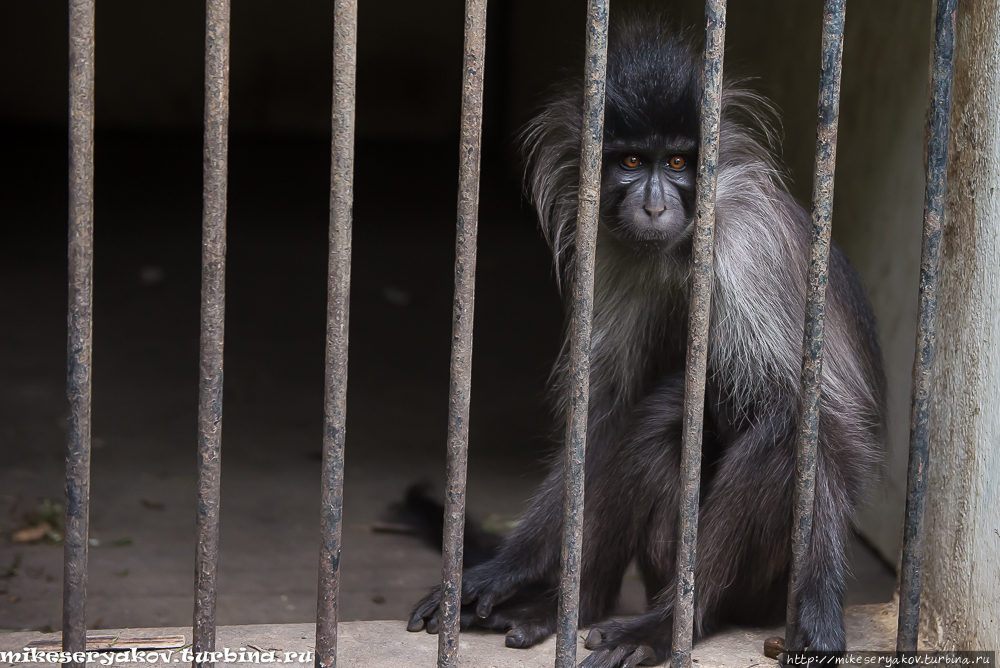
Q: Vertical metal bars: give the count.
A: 8